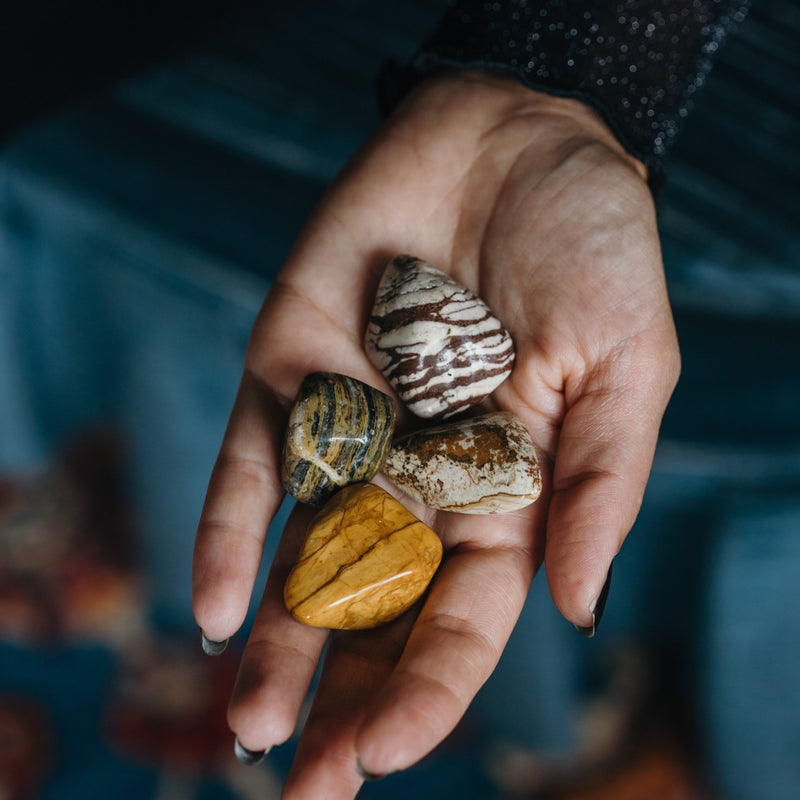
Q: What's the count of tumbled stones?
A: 4